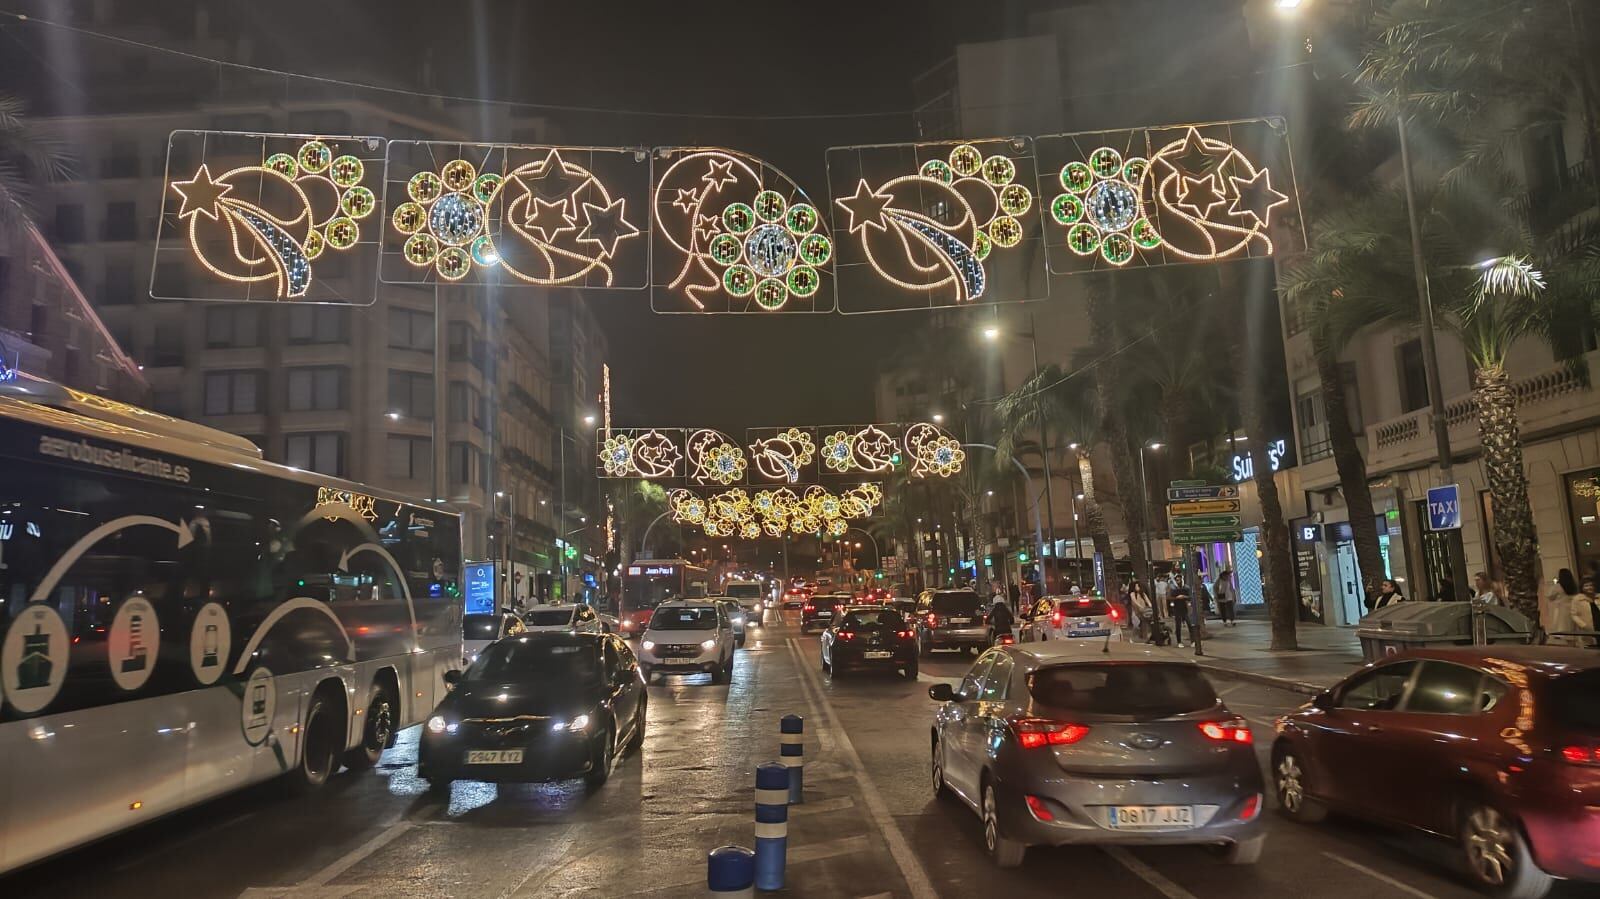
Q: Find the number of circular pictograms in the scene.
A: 4